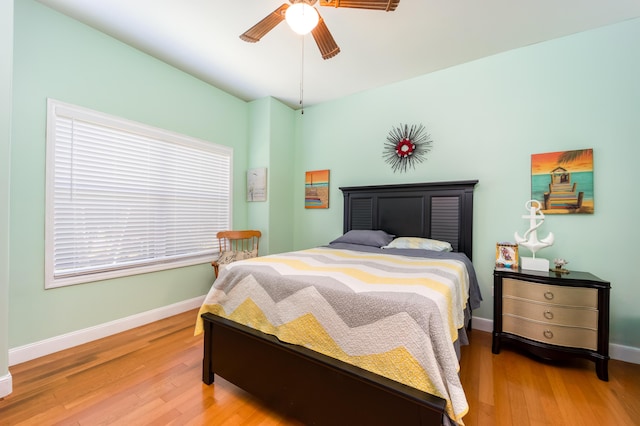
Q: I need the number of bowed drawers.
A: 3